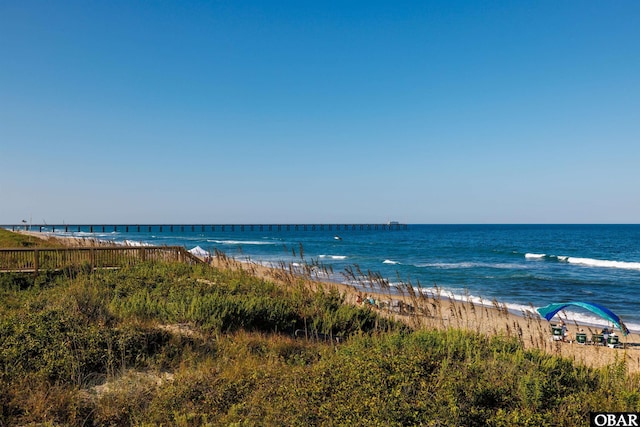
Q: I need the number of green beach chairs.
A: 4